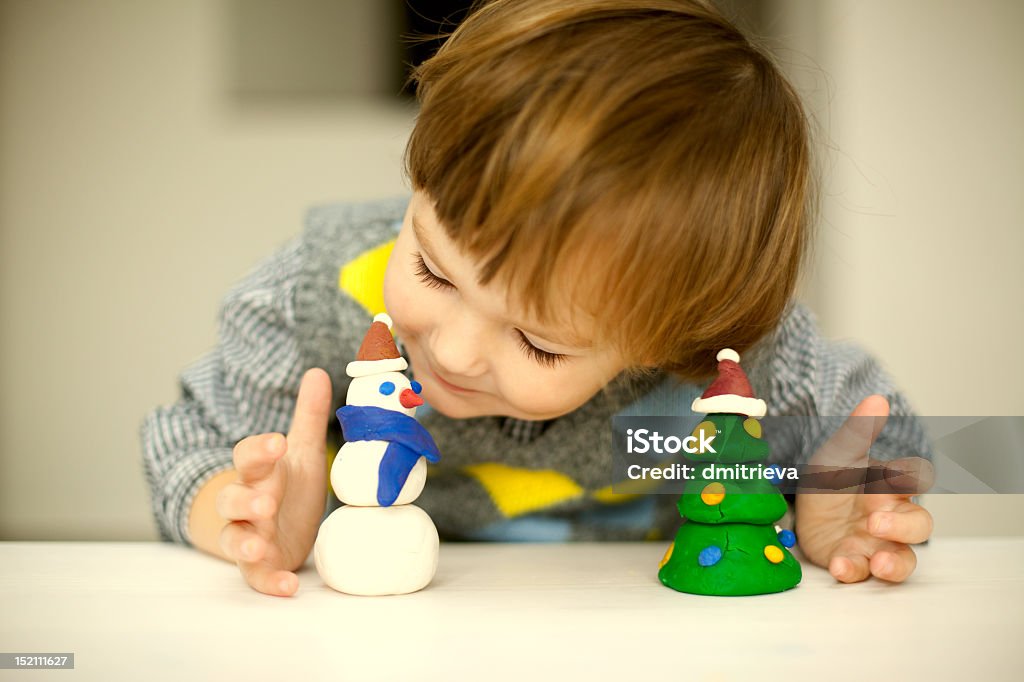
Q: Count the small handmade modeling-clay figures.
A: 2